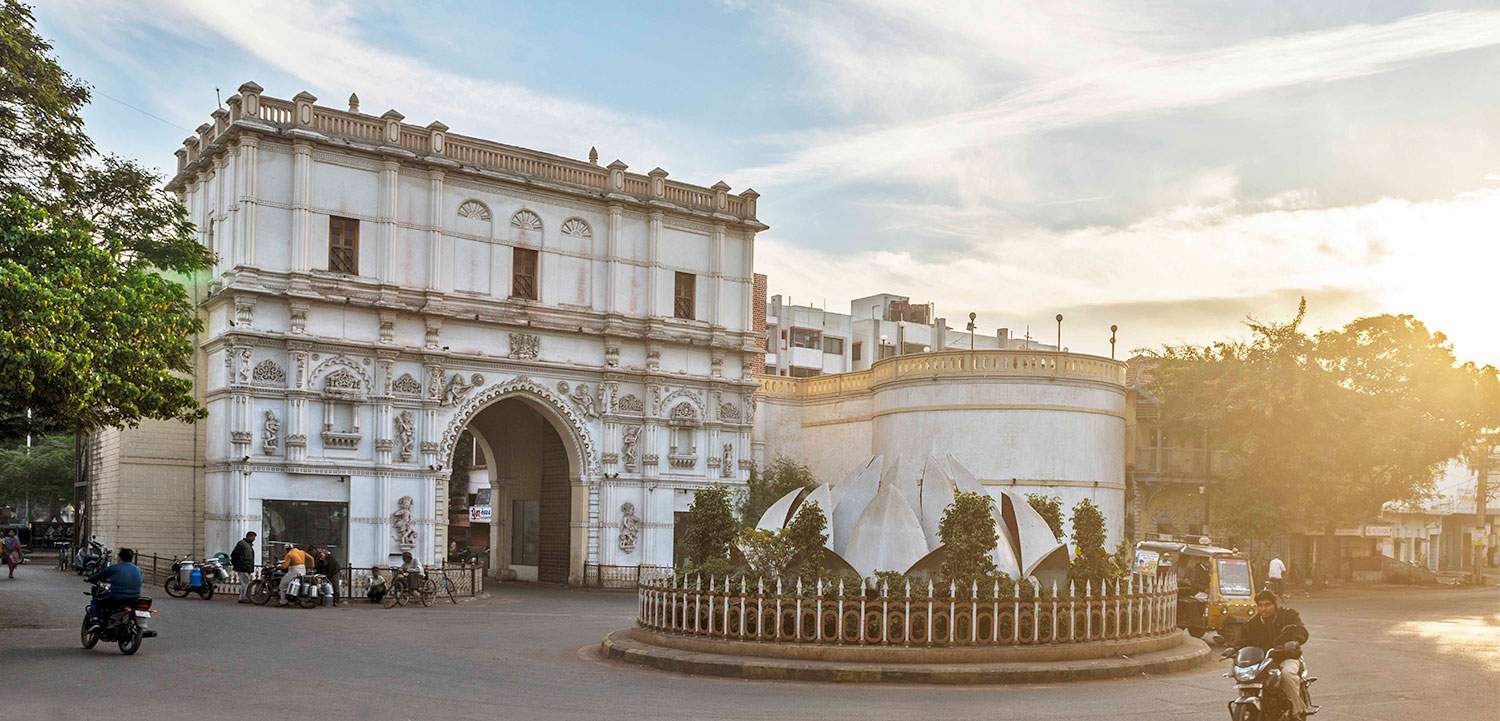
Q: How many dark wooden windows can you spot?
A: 3